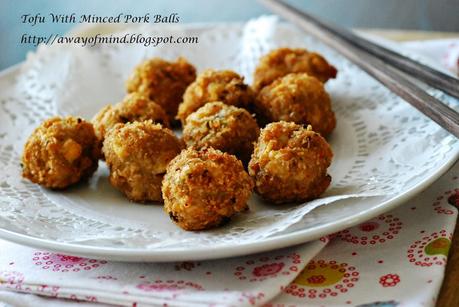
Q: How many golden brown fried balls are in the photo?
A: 10